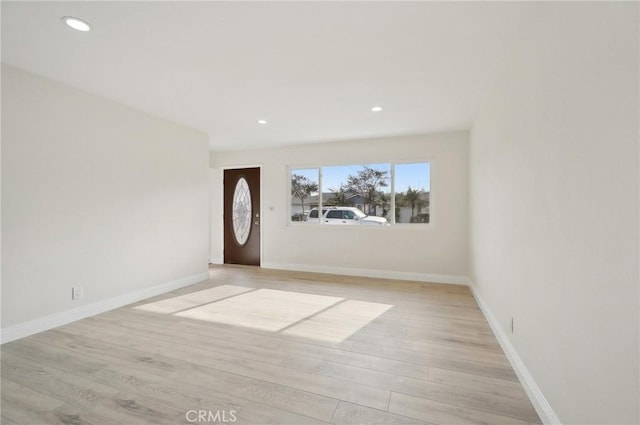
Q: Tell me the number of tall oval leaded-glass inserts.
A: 1